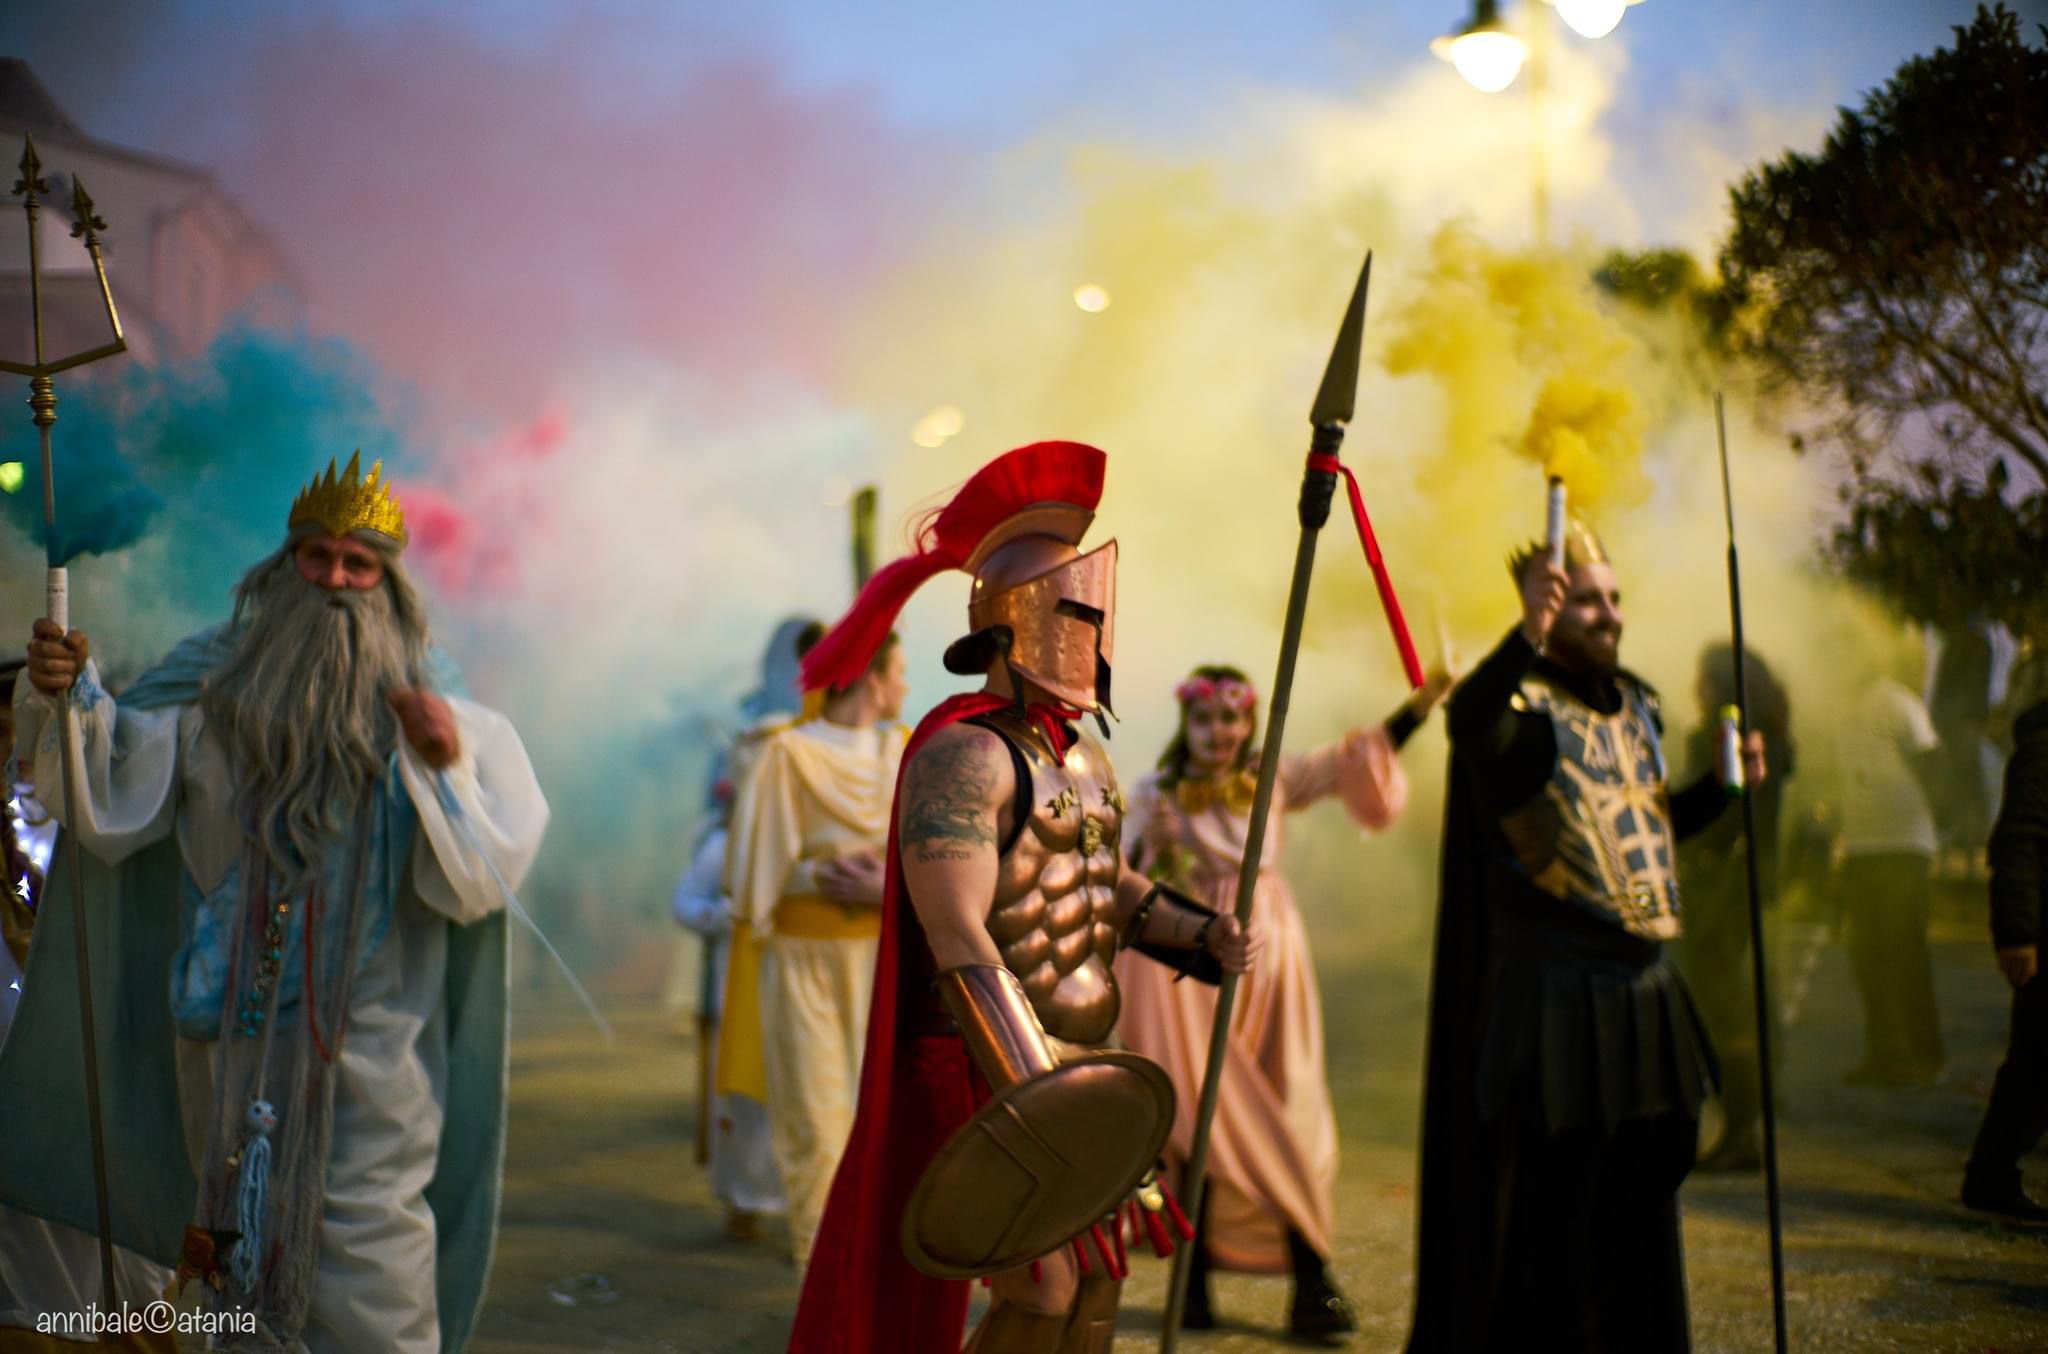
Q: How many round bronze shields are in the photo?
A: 1